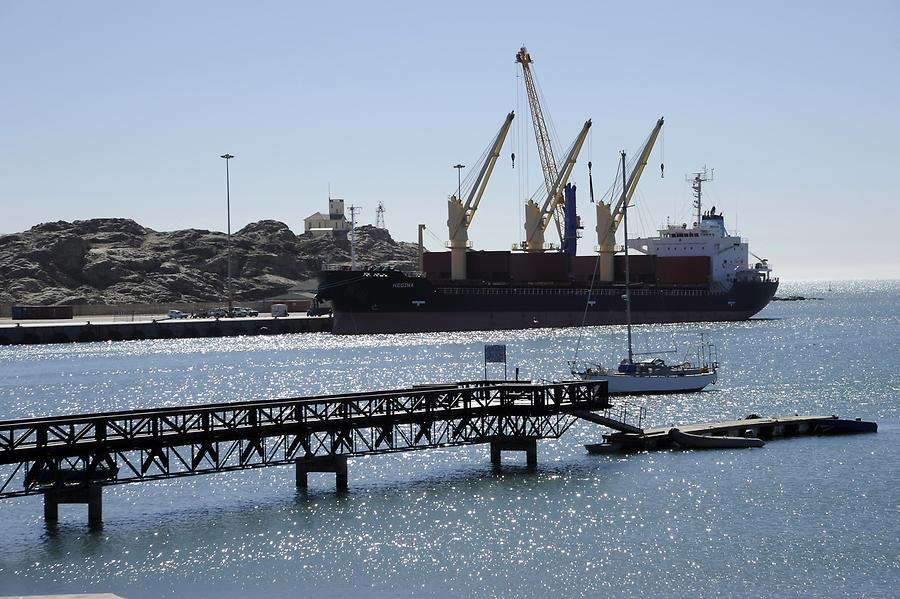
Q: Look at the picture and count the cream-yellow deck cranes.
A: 3